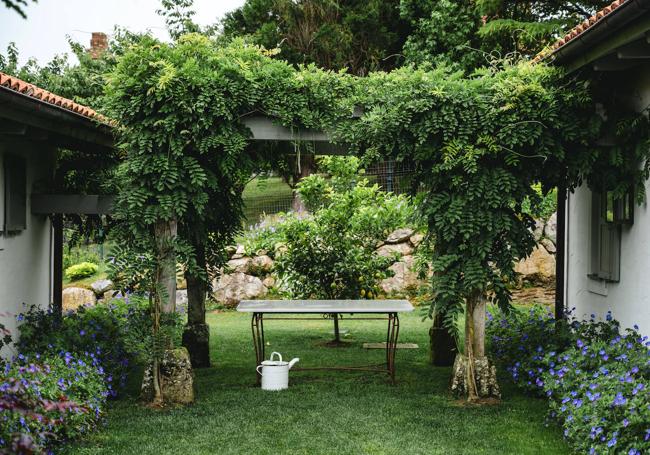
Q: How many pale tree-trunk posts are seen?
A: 2